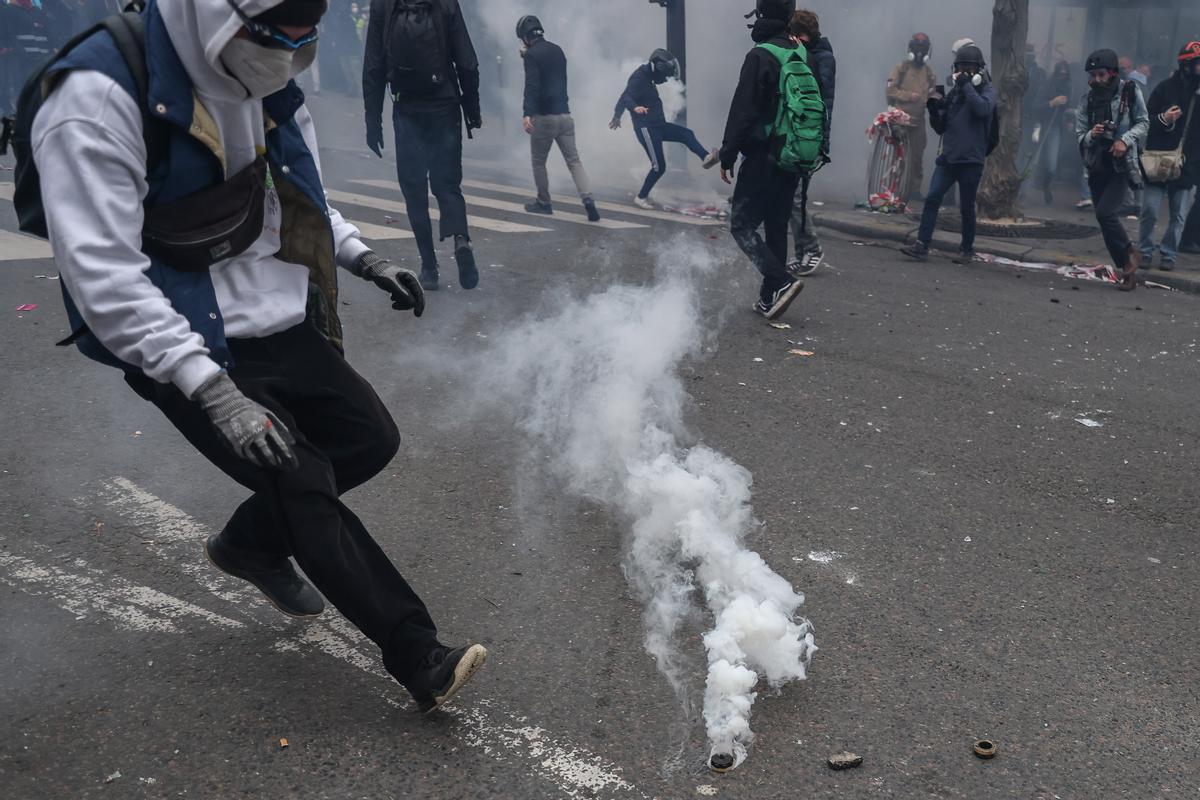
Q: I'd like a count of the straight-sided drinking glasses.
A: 0